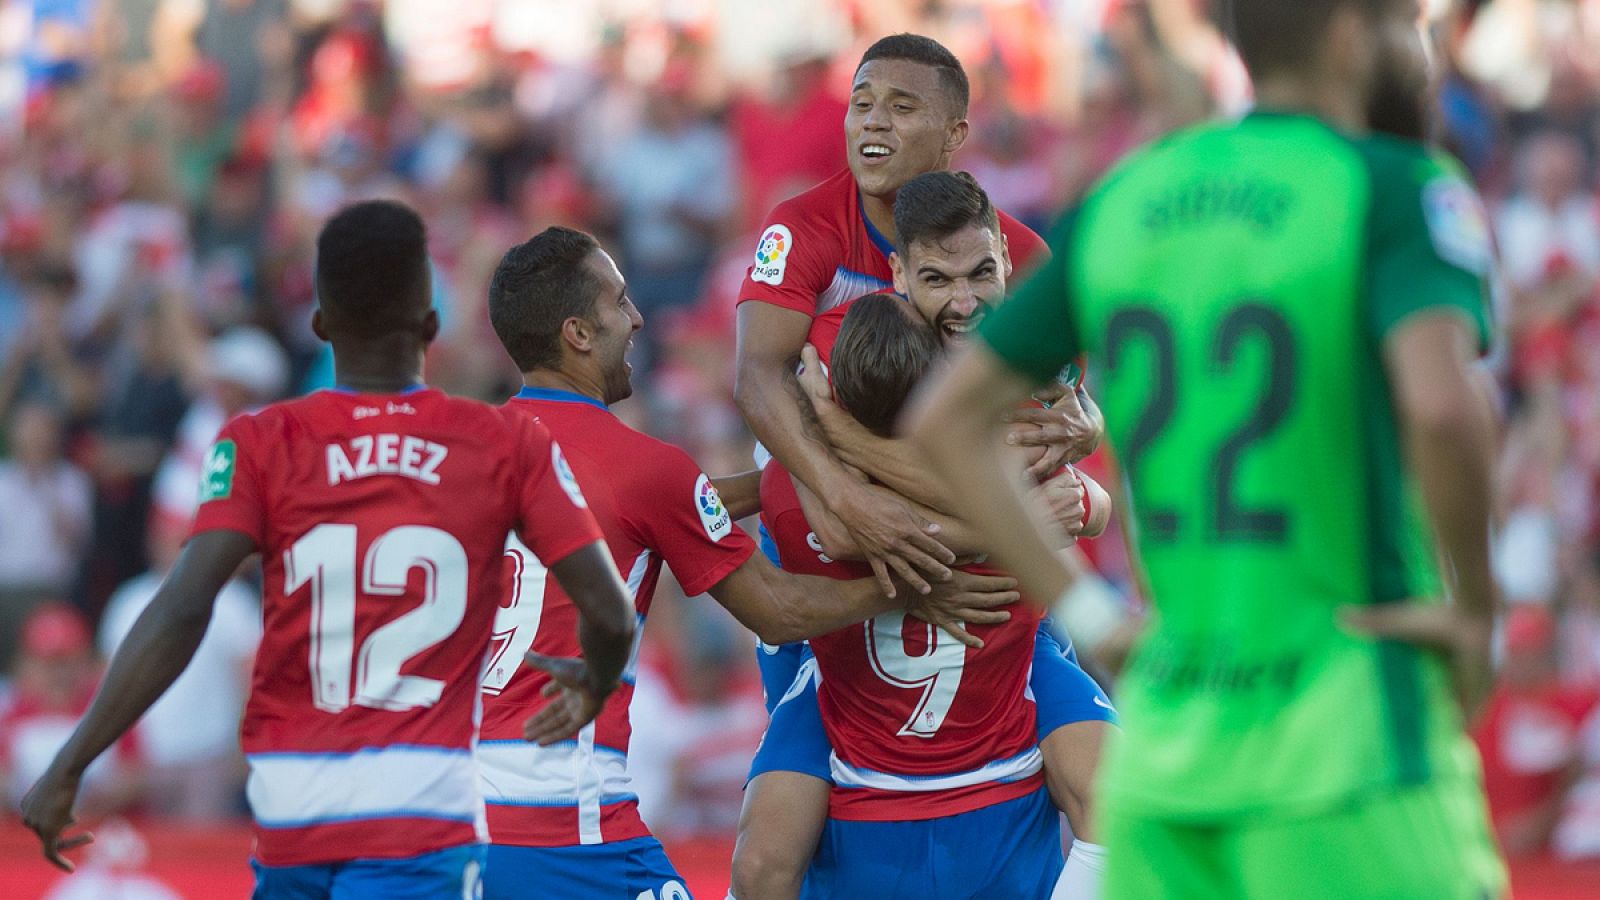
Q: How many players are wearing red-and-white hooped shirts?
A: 5